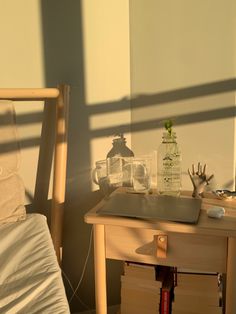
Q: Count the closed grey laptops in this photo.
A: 1